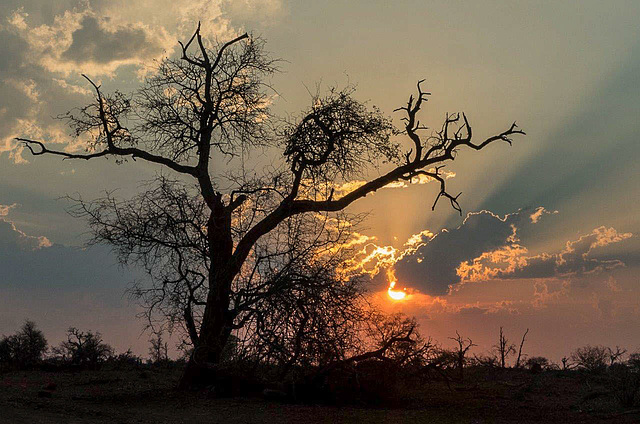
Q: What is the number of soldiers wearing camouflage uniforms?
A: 0